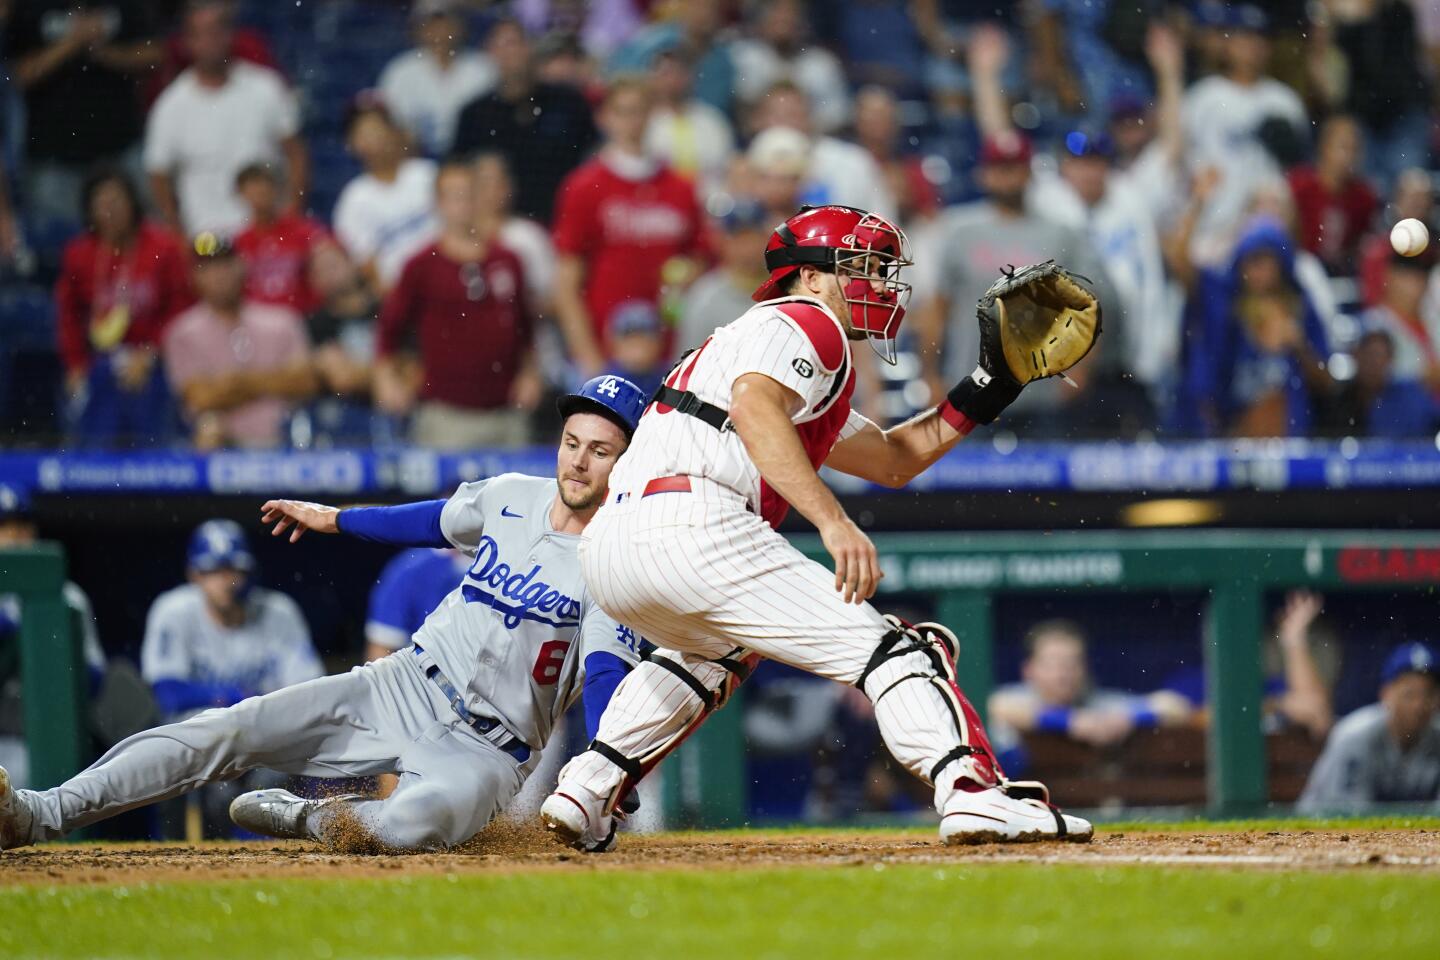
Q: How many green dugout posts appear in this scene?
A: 4